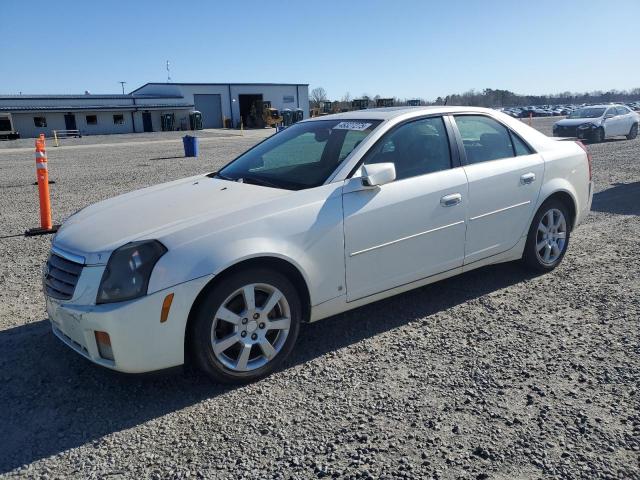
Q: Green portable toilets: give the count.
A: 4